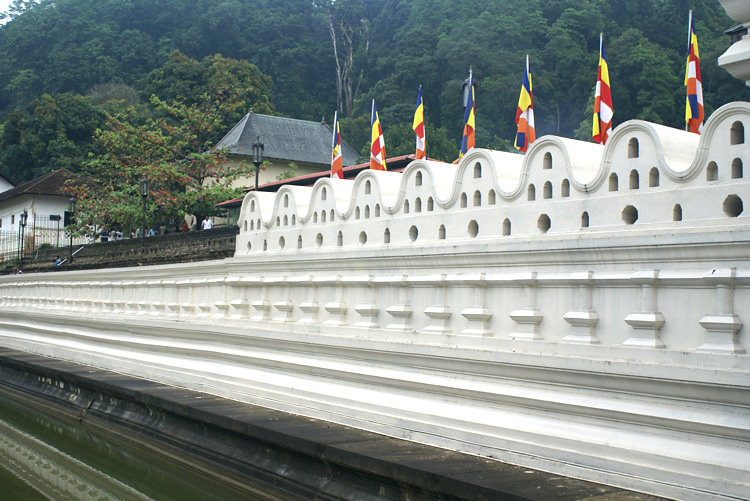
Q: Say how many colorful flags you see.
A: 7